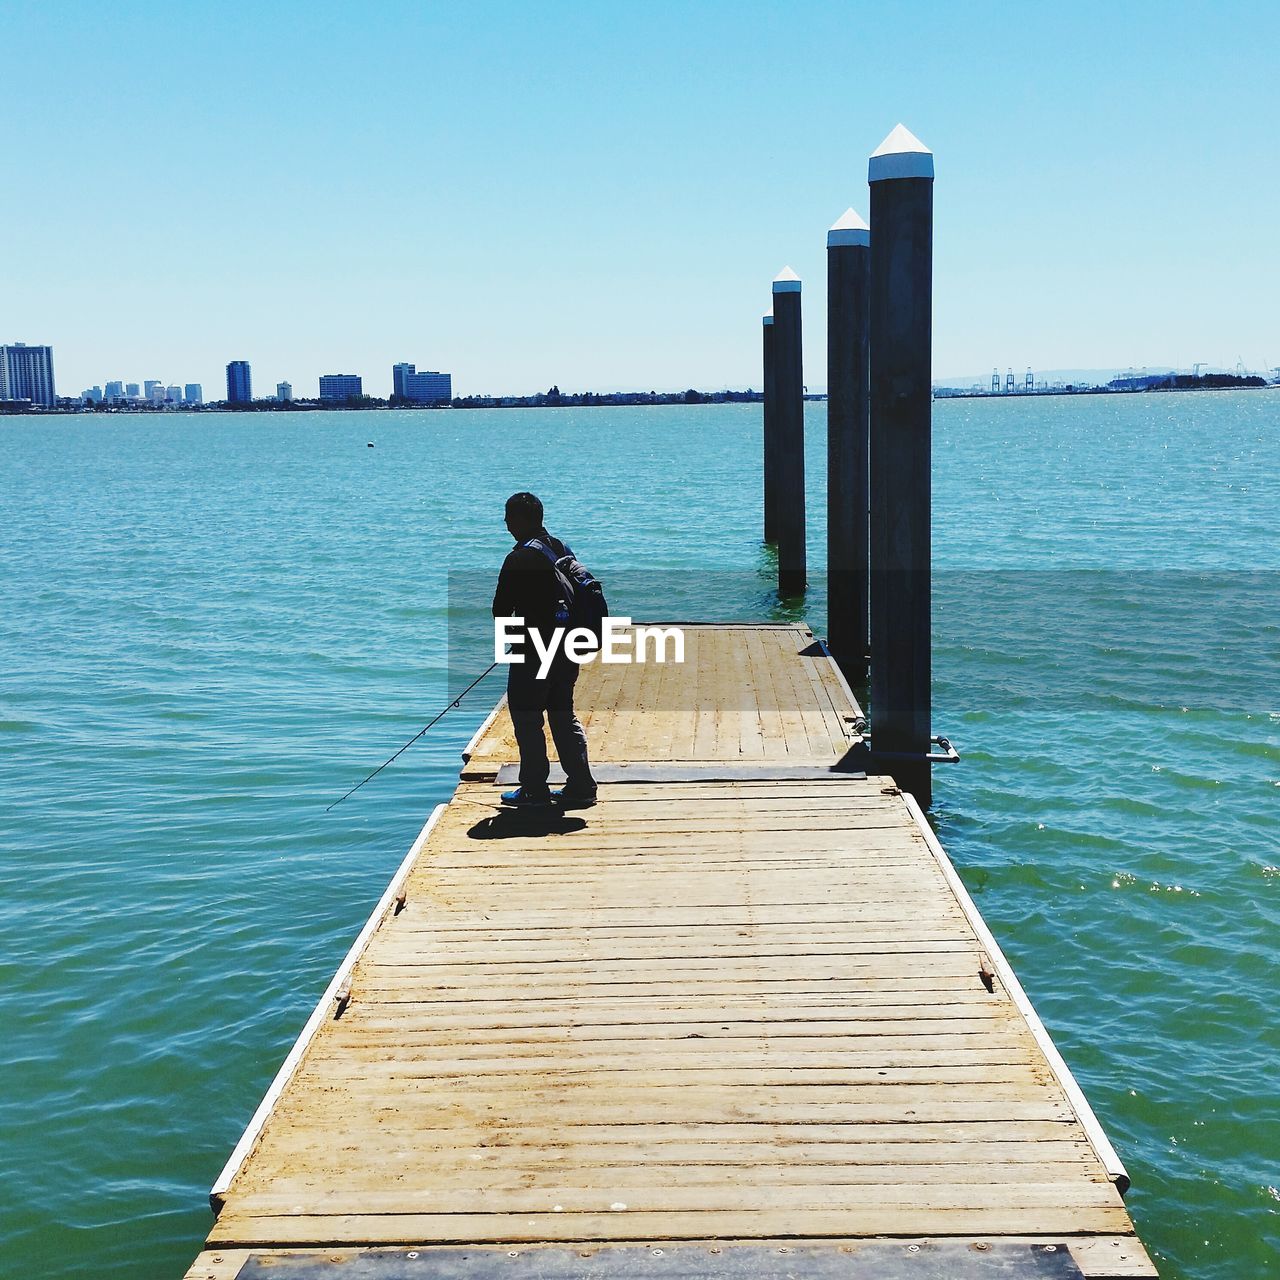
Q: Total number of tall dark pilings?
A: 4